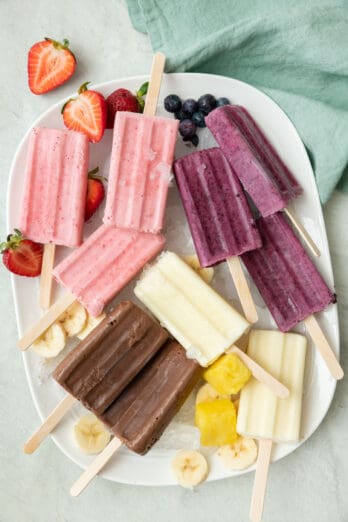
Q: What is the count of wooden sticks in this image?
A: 10